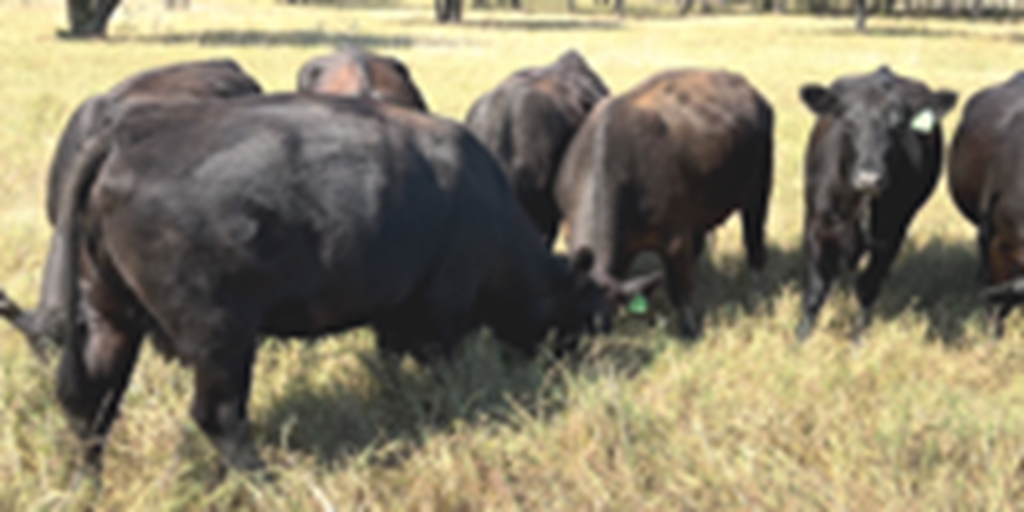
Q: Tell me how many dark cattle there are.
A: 7